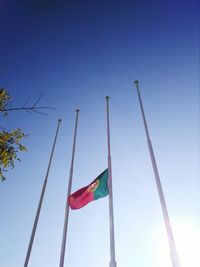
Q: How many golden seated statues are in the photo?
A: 0